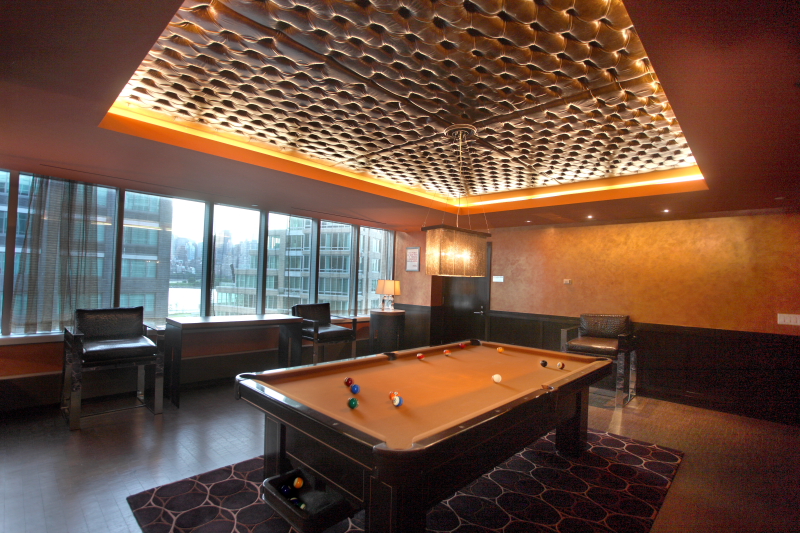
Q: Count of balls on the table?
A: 12